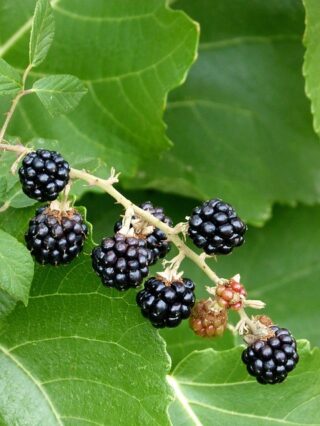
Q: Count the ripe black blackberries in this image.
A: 7